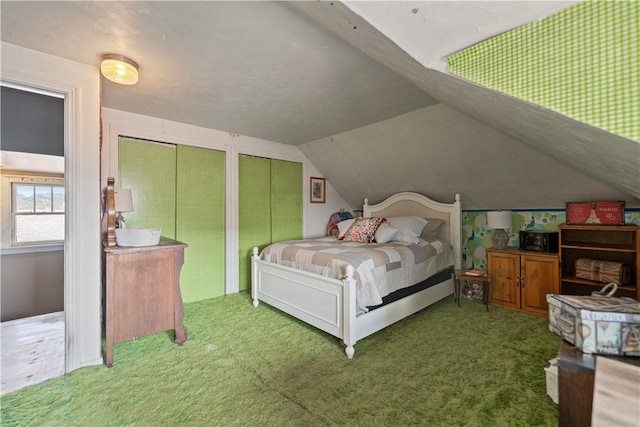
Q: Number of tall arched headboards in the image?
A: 1